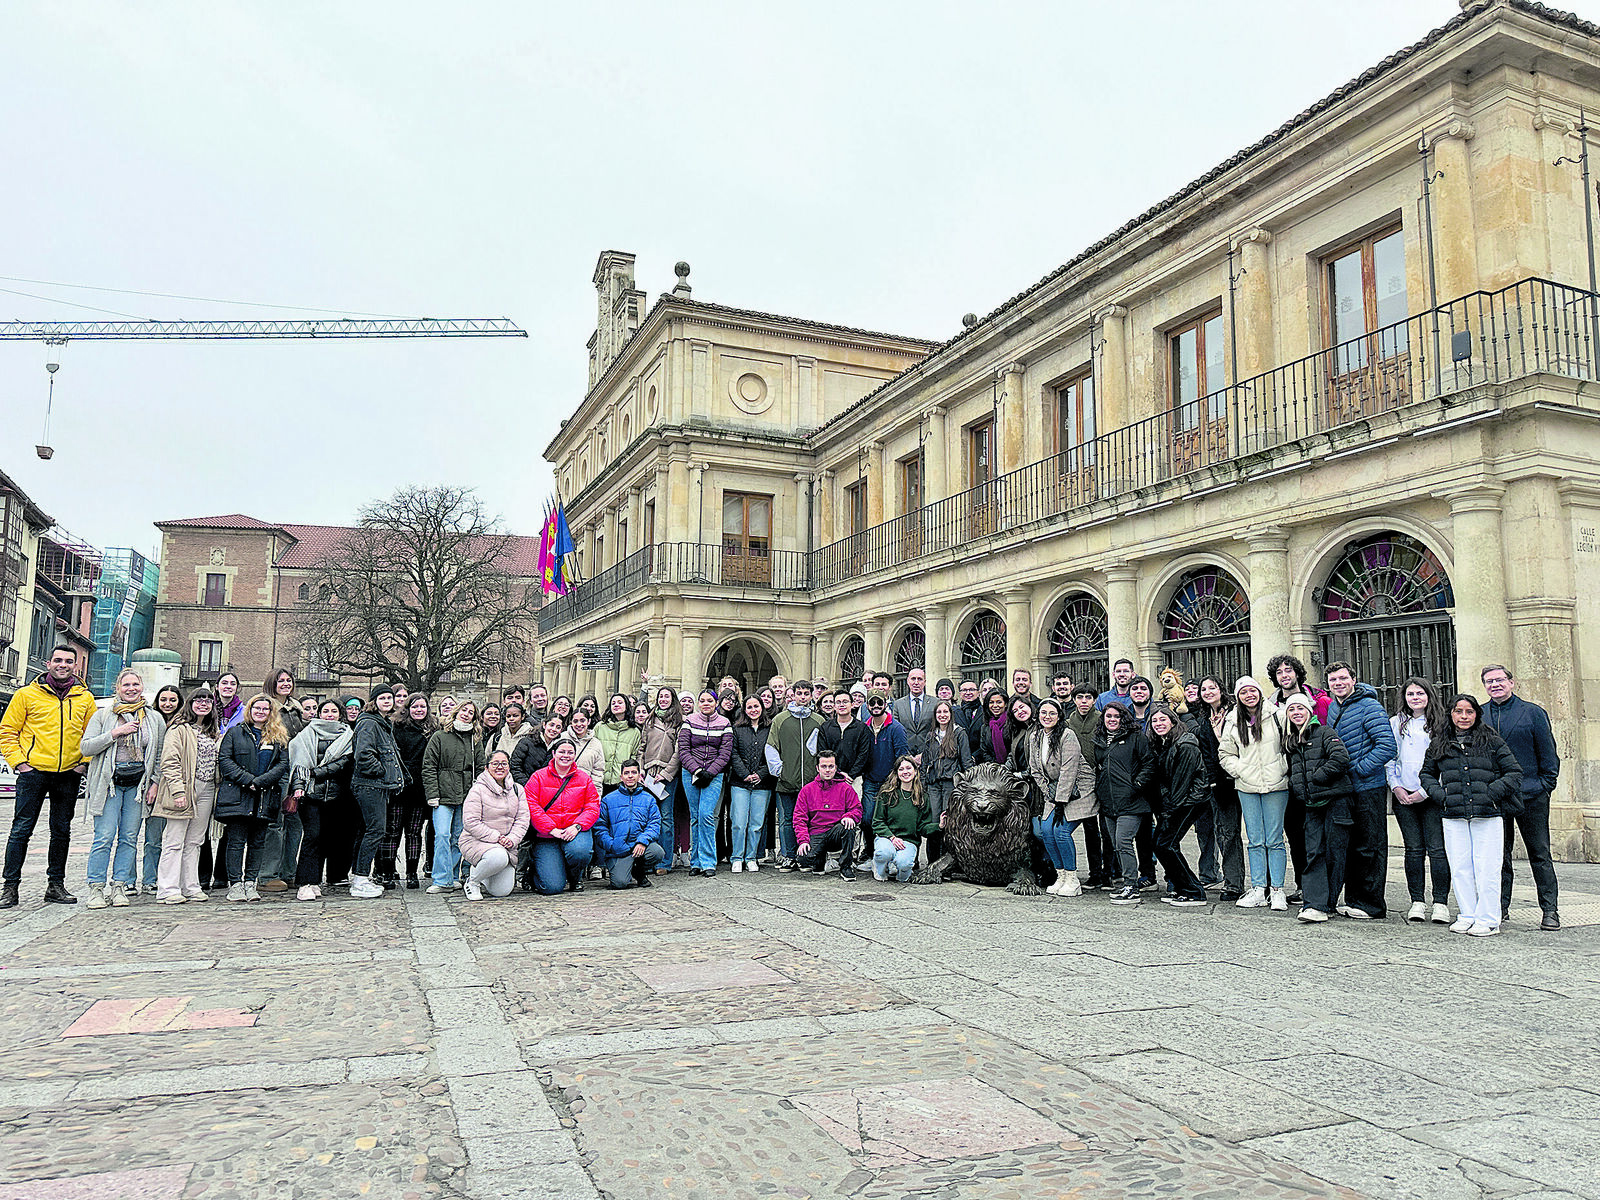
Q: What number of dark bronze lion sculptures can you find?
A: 1